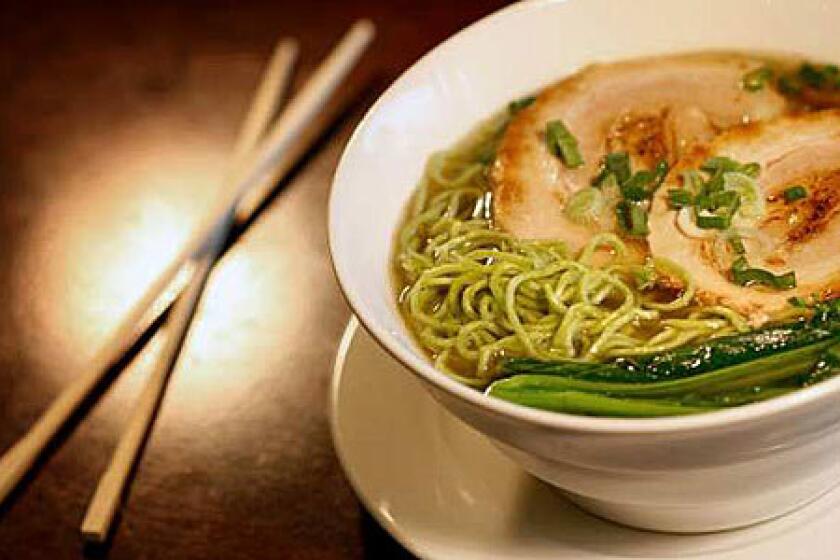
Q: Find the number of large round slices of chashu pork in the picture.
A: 2